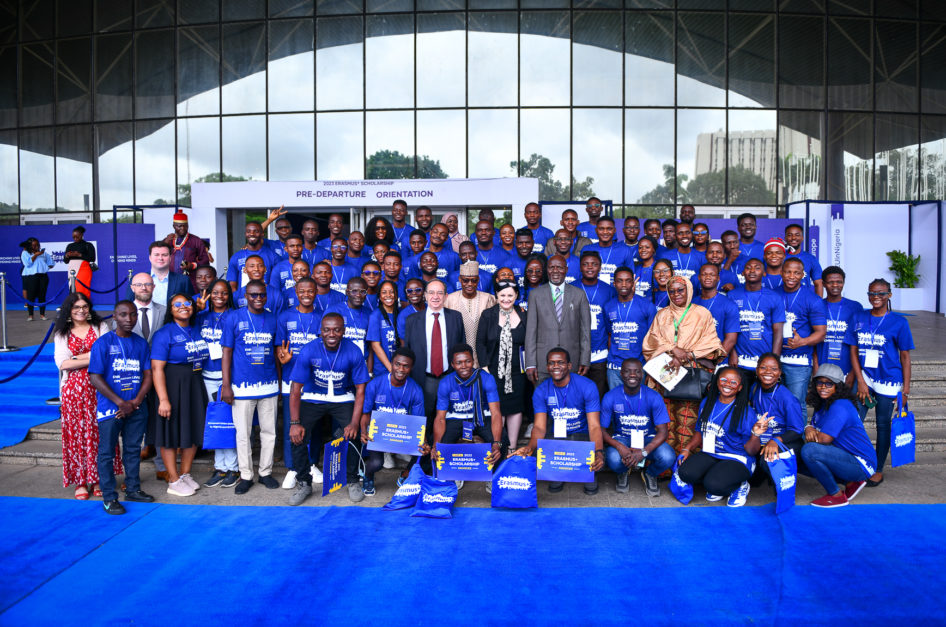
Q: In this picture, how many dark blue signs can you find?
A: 4